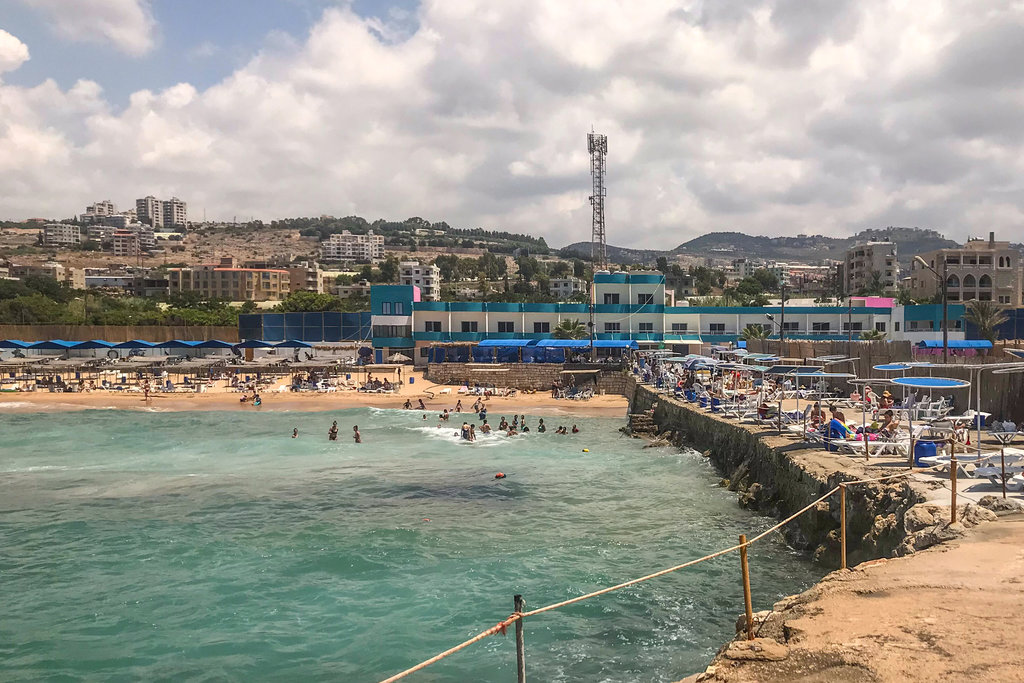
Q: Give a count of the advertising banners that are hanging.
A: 0